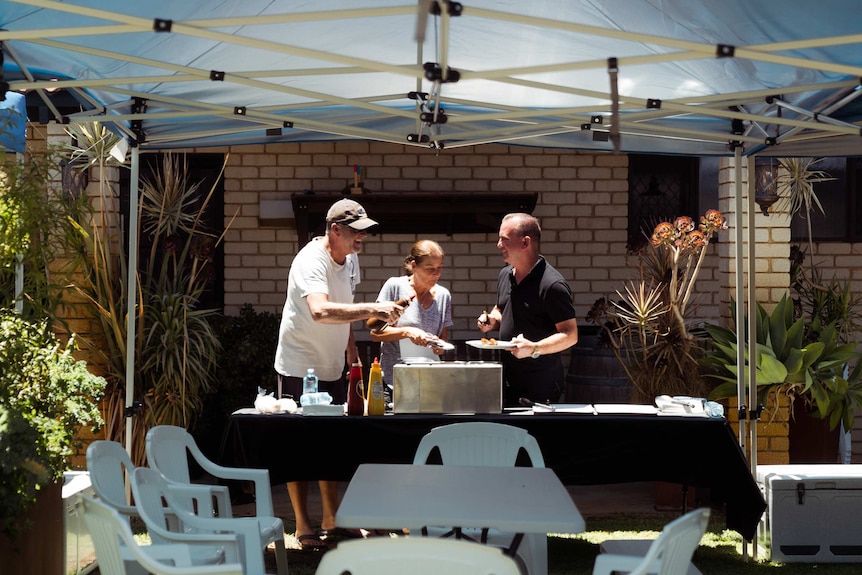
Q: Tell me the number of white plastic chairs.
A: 7